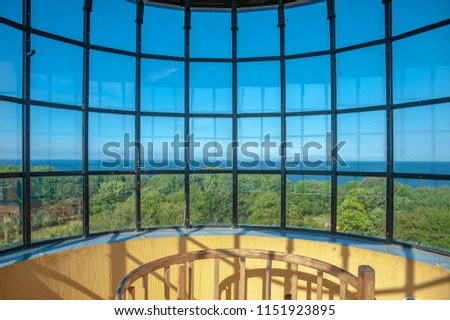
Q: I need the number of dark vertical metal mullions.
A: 8